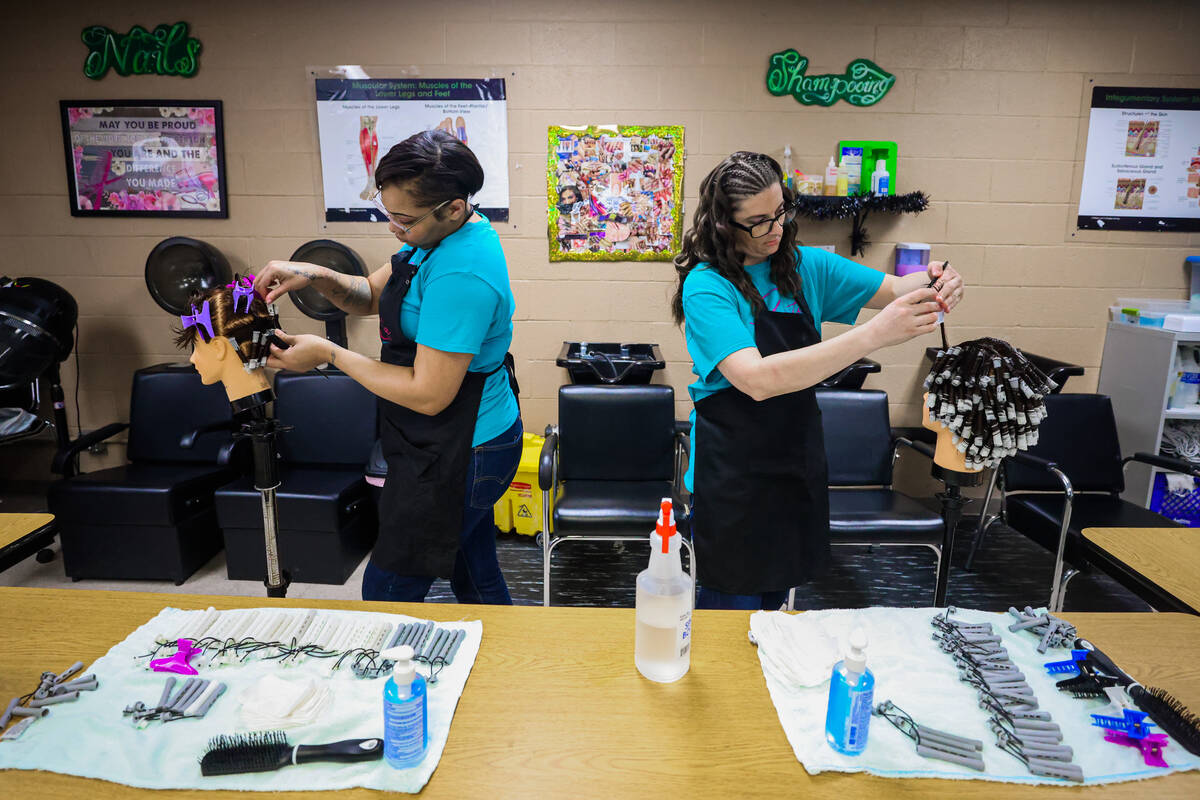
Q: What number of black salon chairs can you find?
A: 5